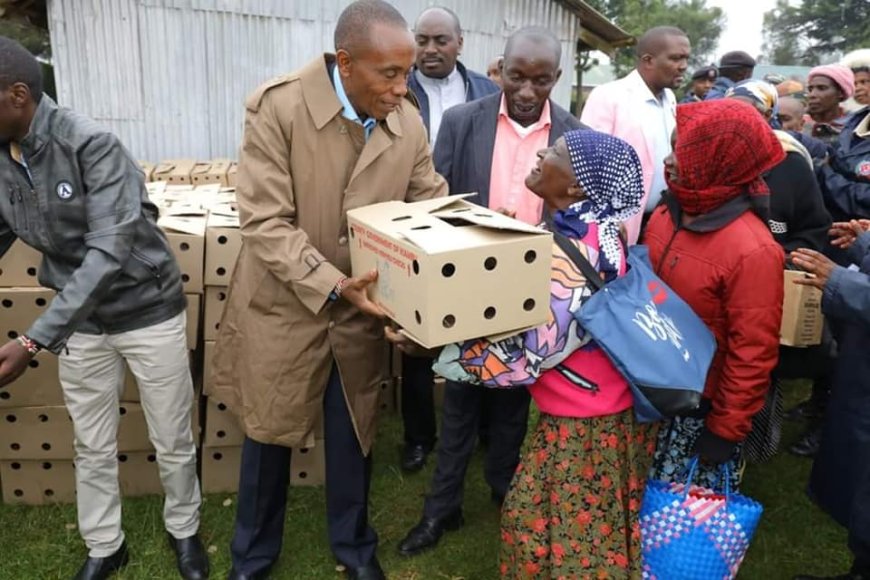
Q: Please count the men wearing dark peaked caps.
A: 2